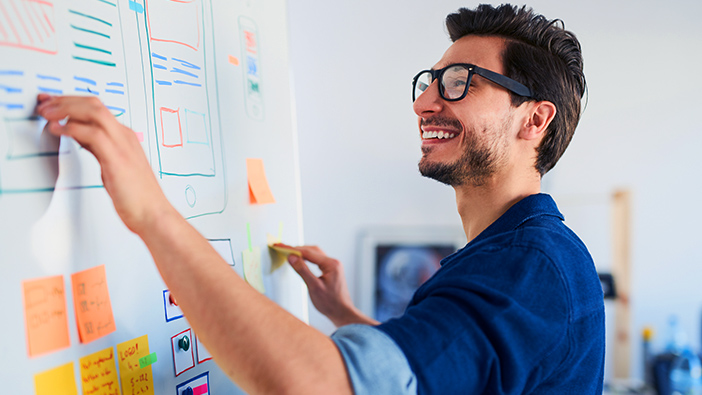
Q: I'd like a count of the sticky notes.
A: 8